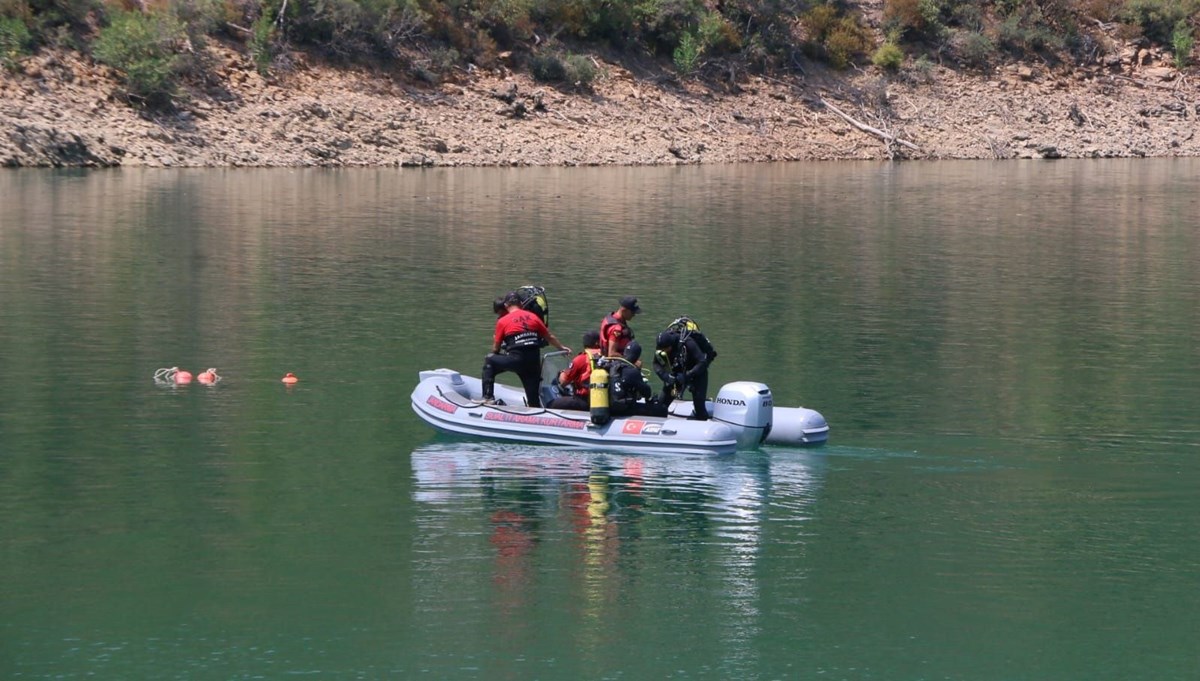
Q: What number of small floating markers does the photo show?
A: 3